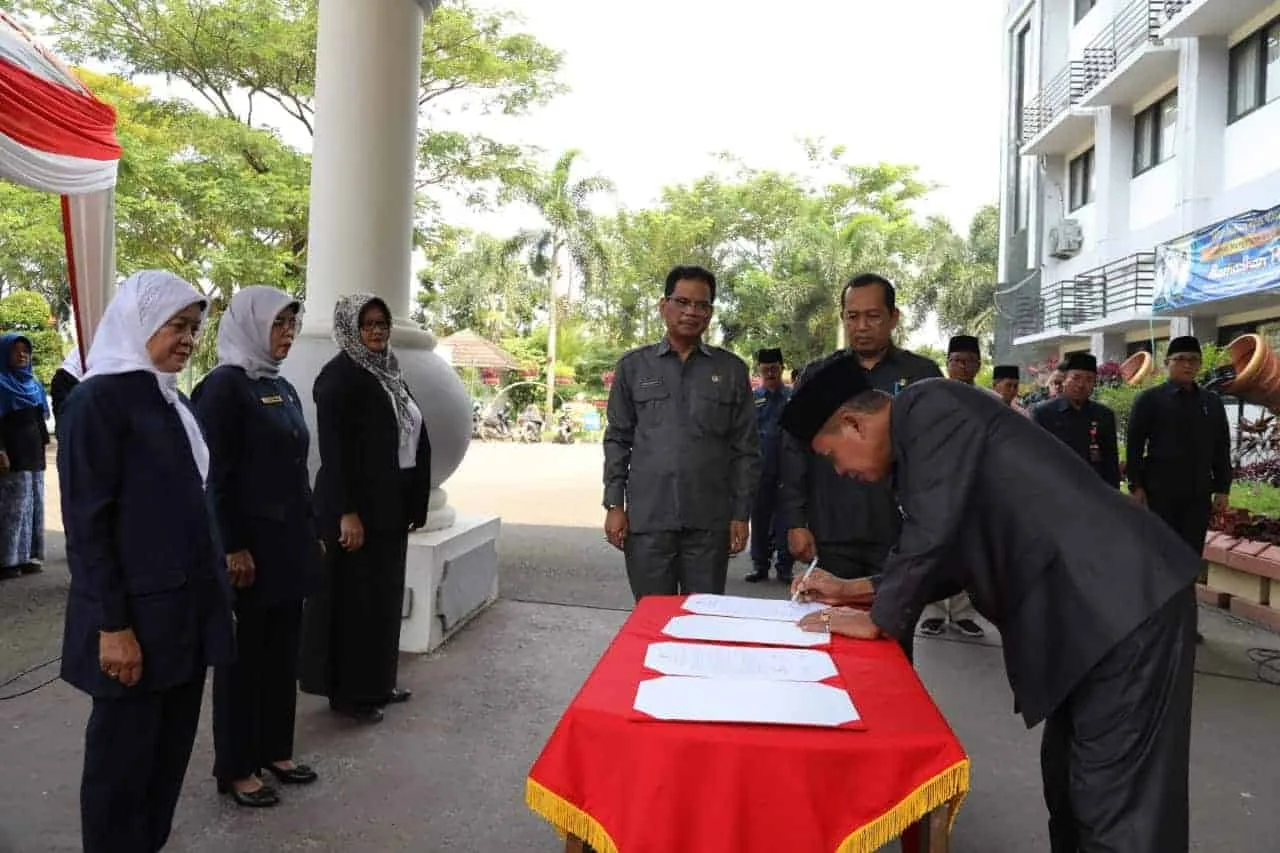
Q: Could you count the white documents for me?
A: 4